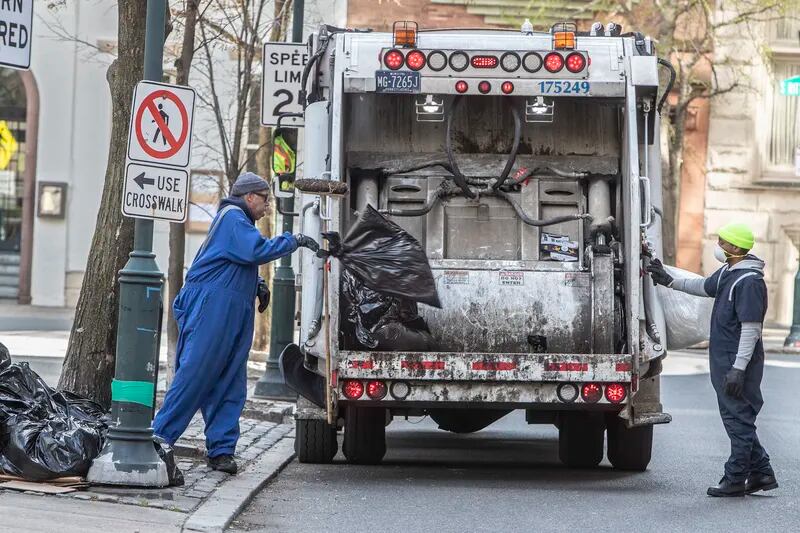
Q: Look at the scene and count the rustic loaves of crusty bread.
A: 0